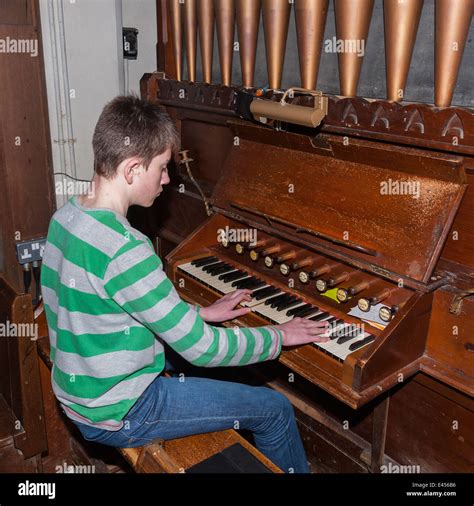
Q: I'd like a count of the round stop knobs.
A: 10